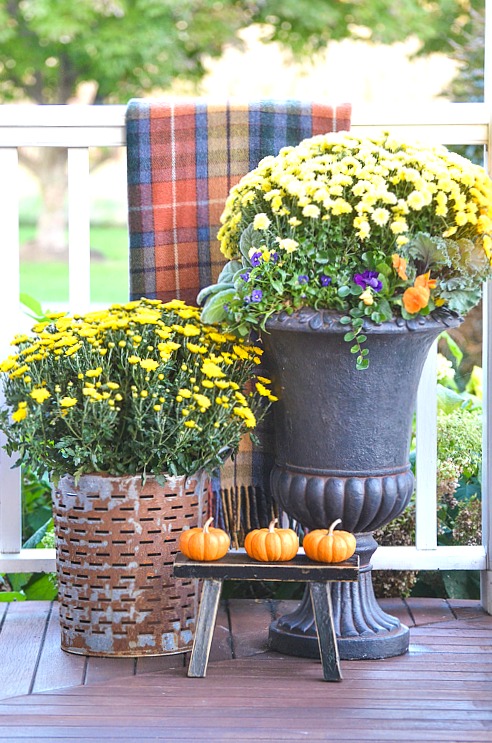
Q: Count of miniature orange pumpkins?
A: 3